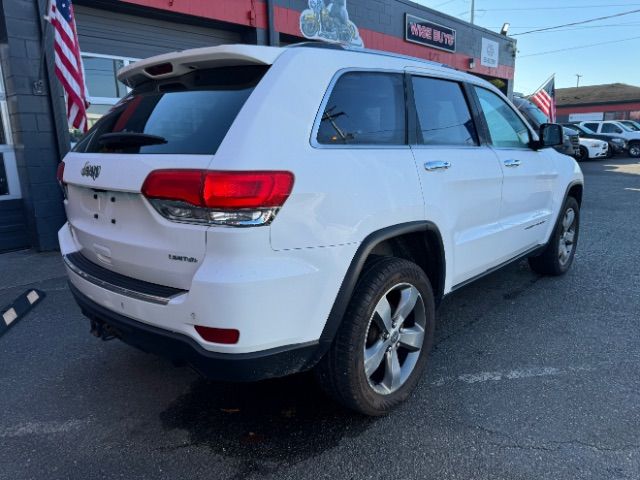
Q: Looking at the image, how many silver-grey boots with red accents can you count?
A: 0